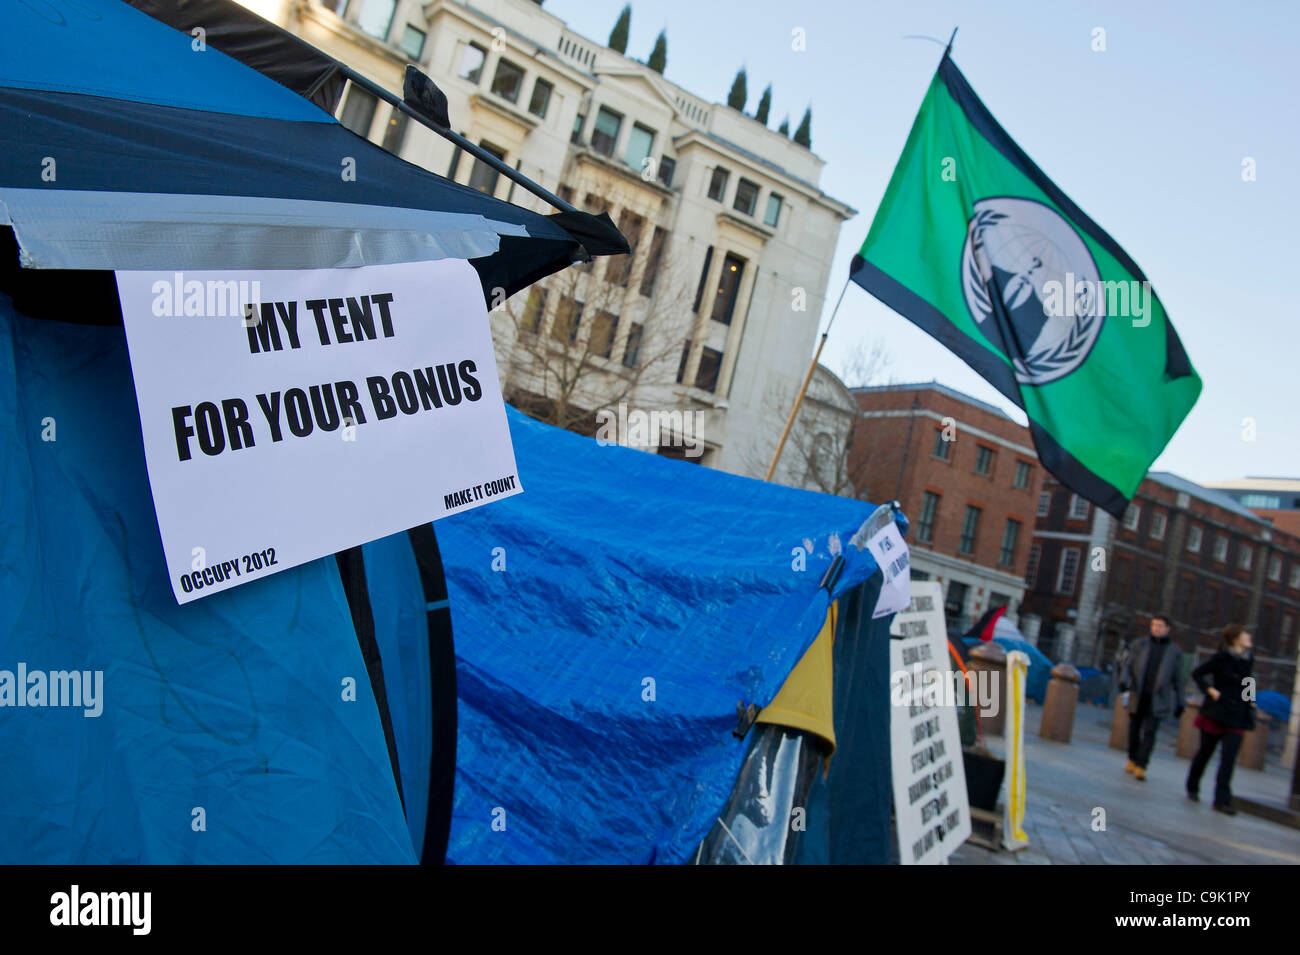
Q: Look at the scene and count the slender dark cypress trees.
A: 6